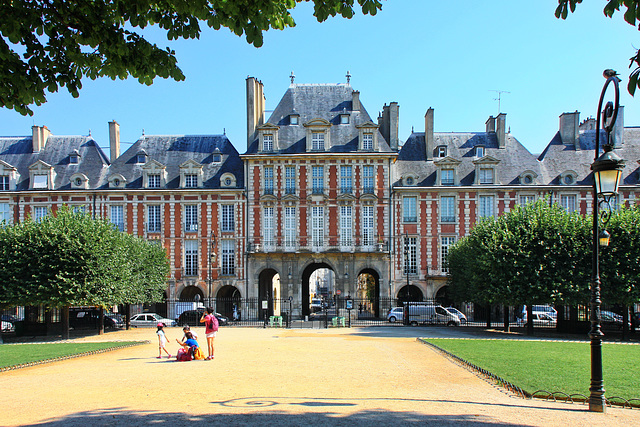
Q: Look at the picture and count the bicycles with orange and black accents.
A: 0